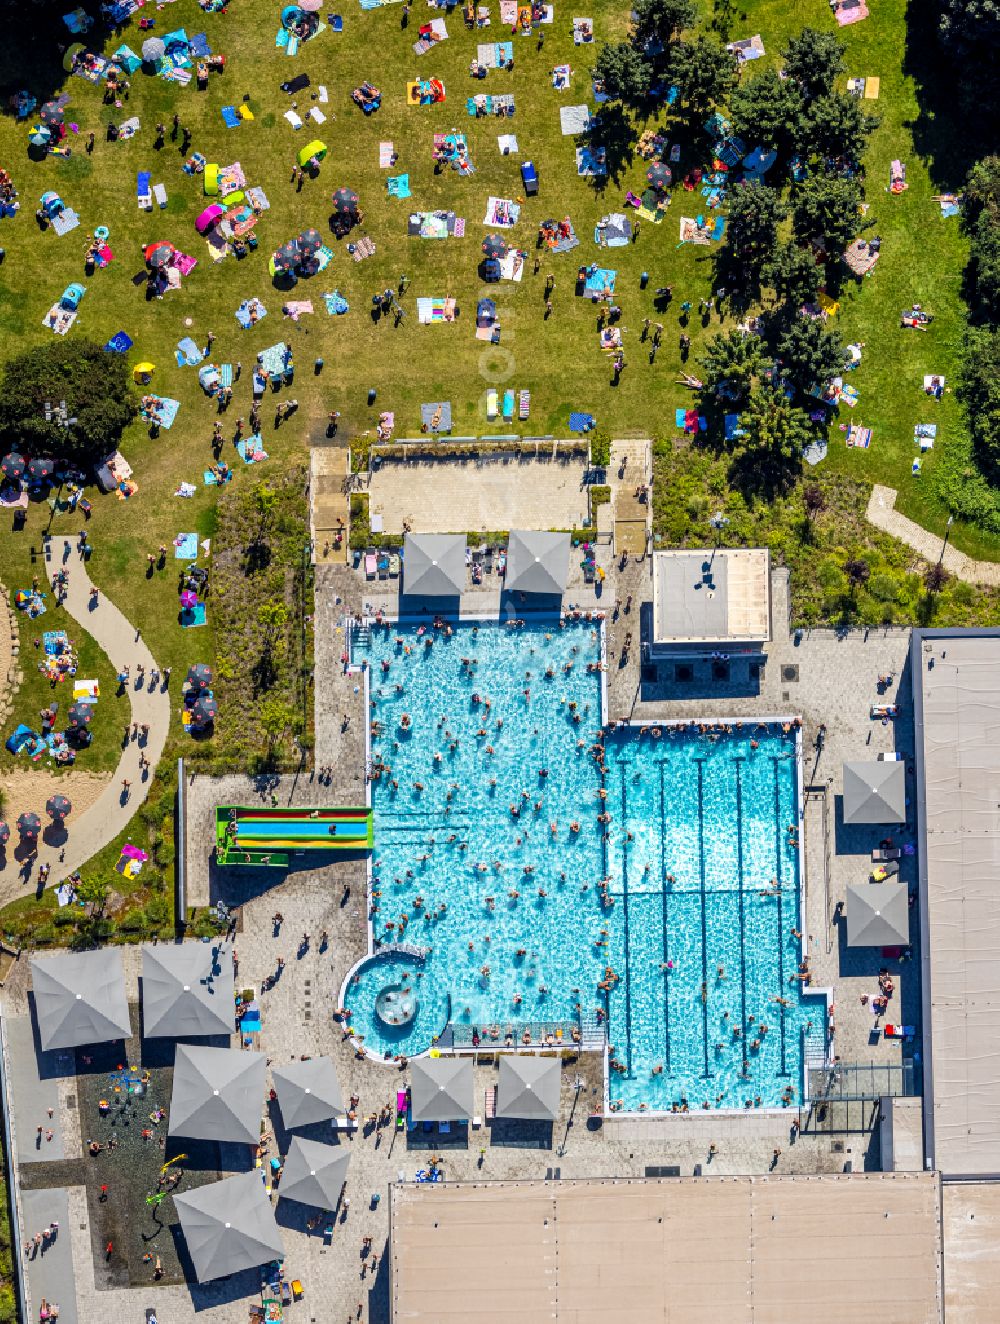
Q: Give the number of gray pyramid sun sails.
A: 12